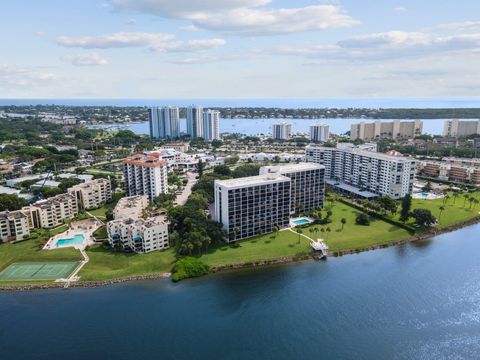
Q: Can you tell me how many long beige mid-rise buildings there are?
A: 2